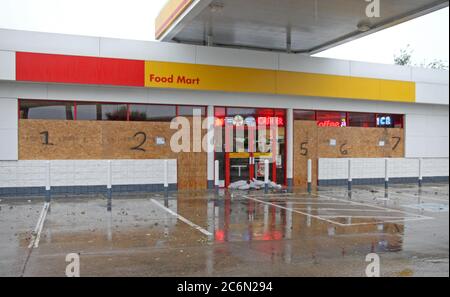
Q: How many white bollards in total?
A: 9